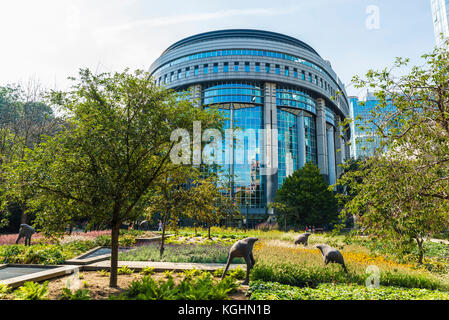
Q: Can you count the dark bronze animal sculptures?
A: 4